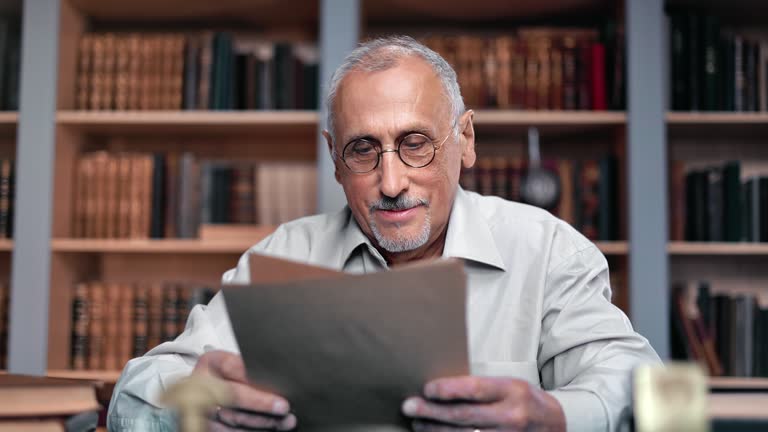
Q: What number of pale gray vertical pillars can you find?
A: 3